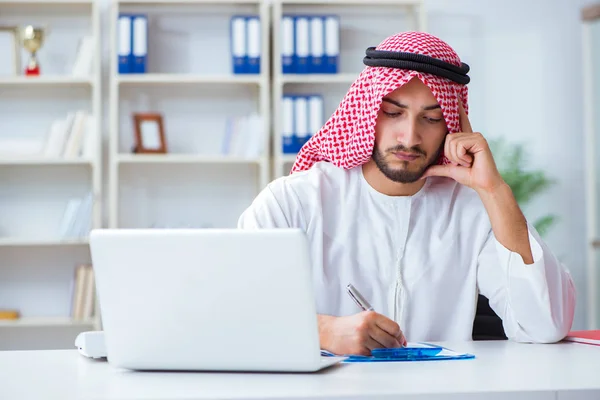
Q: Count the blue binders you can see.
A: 11